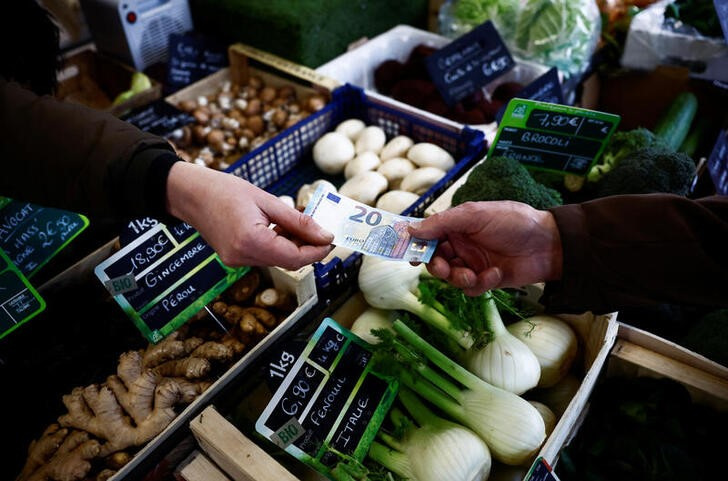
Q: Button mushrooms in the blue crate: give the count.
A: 12